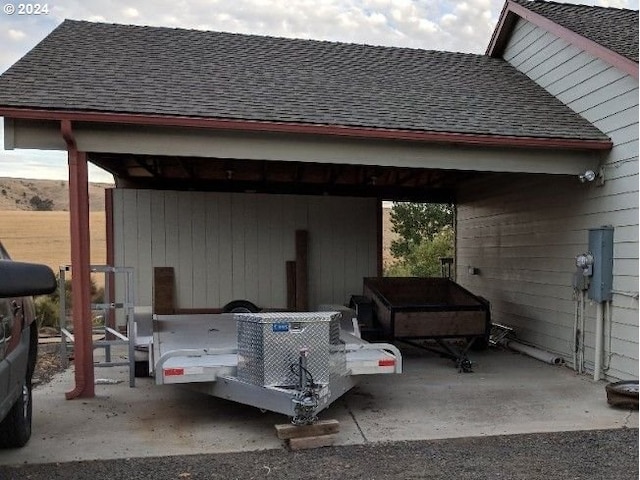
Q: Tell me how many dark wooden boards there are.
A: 3